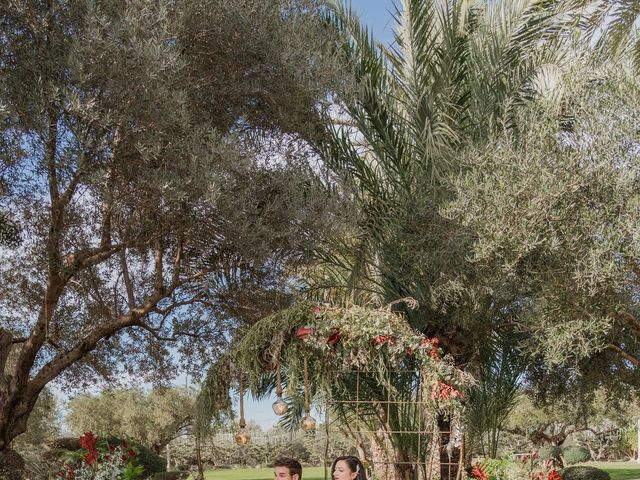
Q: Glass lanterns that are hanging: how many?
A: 3